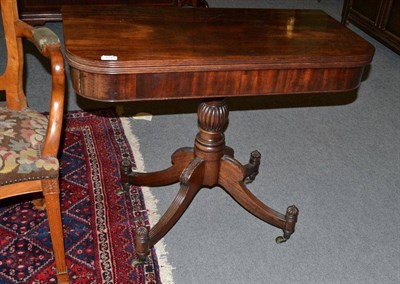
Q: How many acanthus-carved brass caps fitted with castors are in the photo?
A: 4